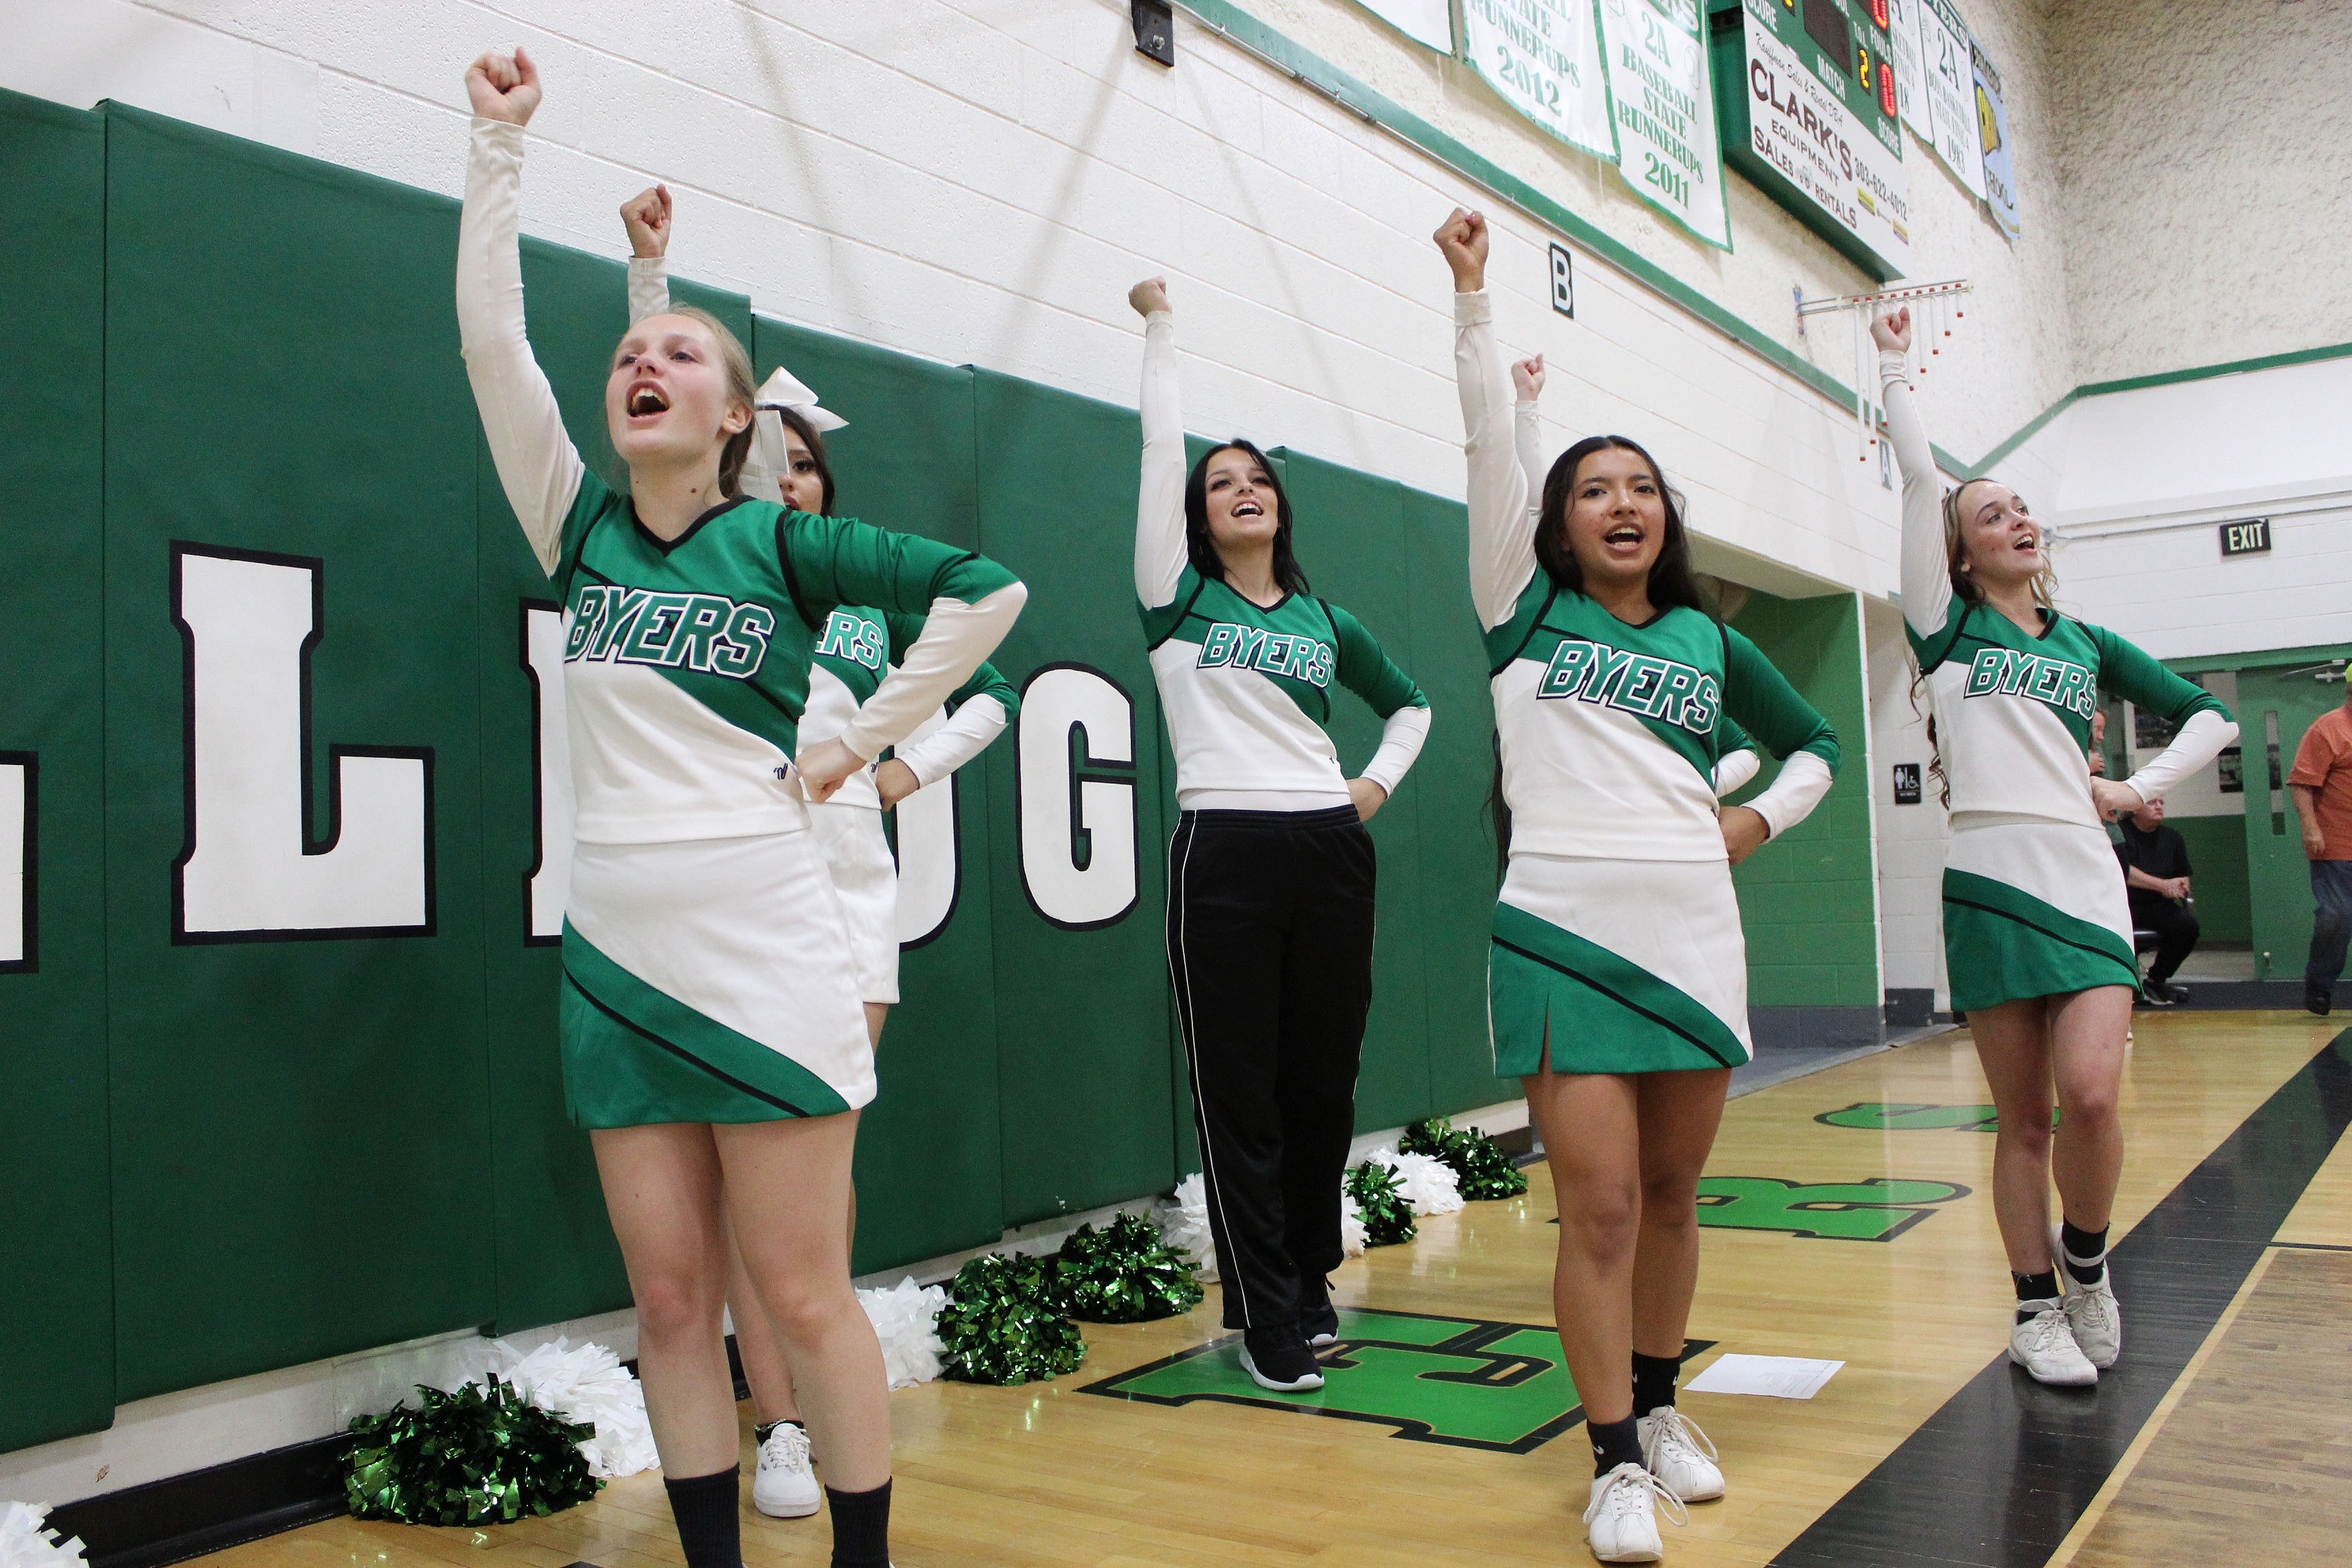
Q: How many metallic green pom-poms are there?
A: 5